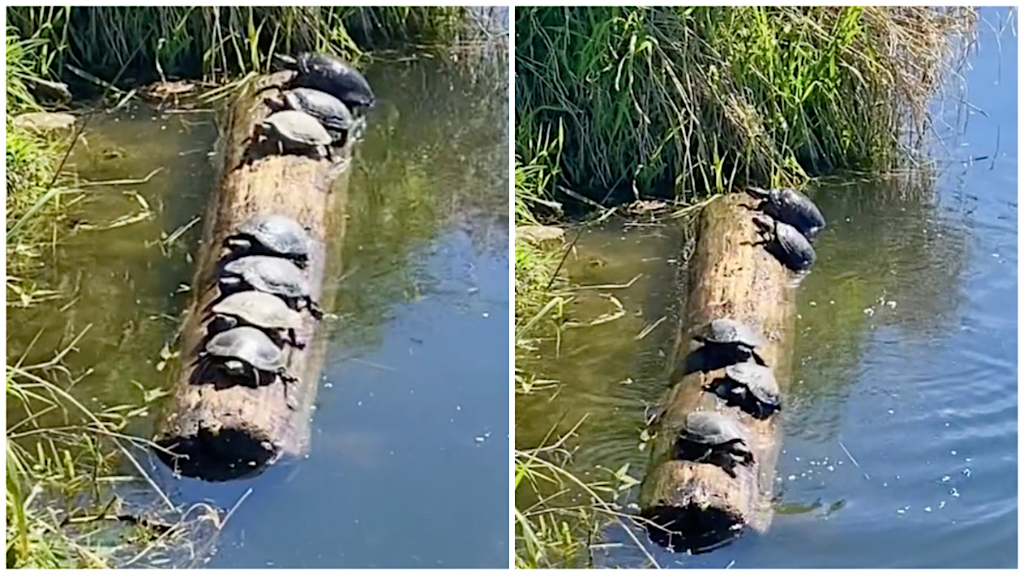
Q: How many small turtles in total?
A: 12